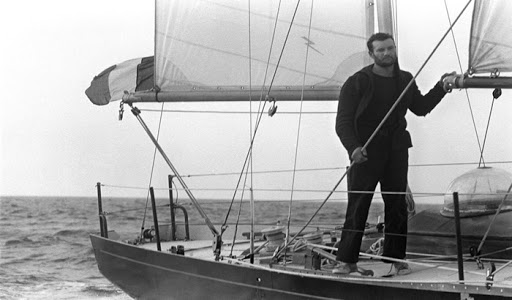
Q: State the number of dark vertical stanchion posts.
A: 4